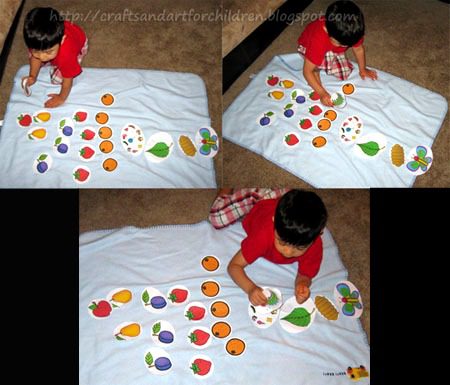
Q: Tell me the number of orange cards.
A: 14